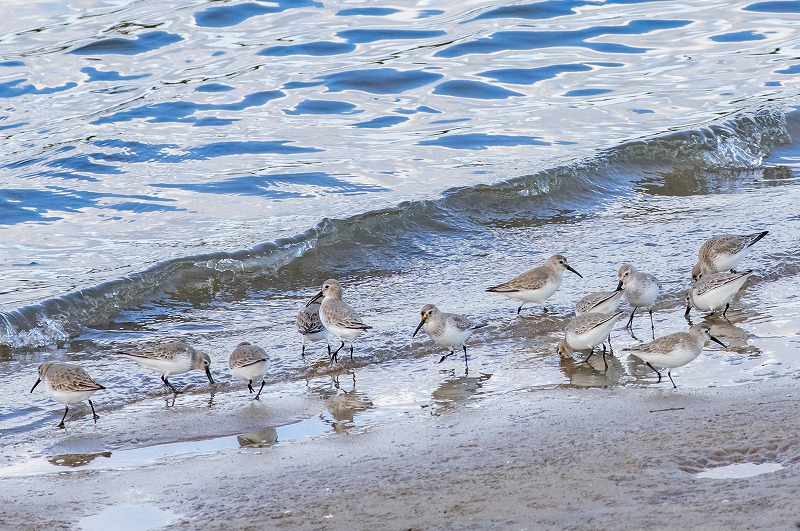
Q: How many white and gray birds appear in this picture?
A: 13